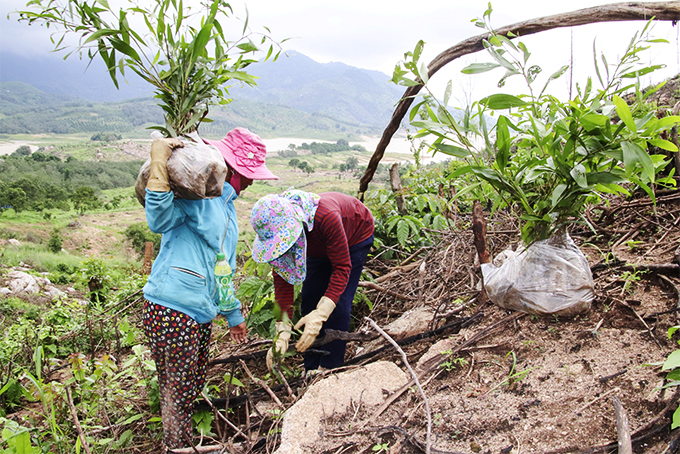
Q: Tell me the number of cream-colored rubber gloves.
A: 3